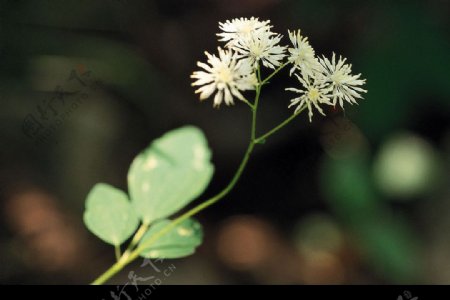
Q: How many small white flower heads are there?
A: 6